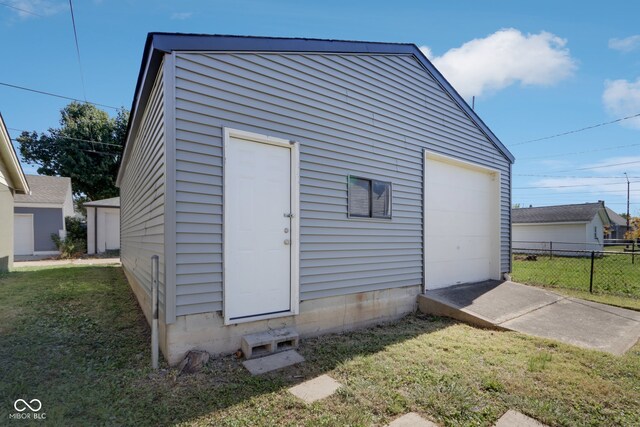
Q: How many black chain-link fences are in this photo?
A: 1